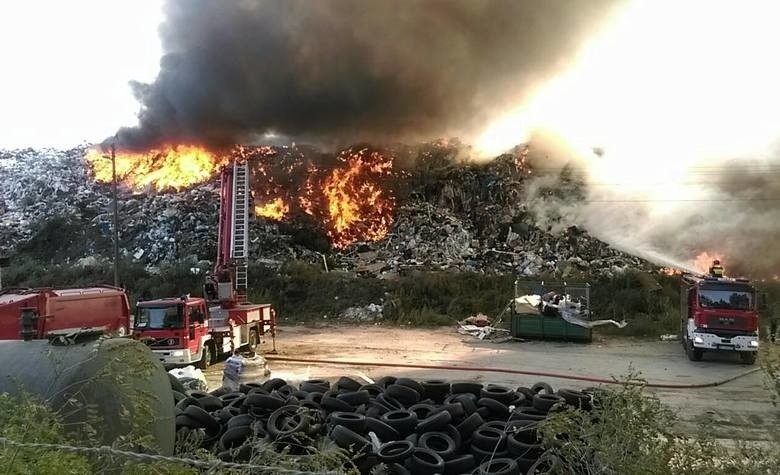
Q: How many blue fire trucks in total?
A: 0